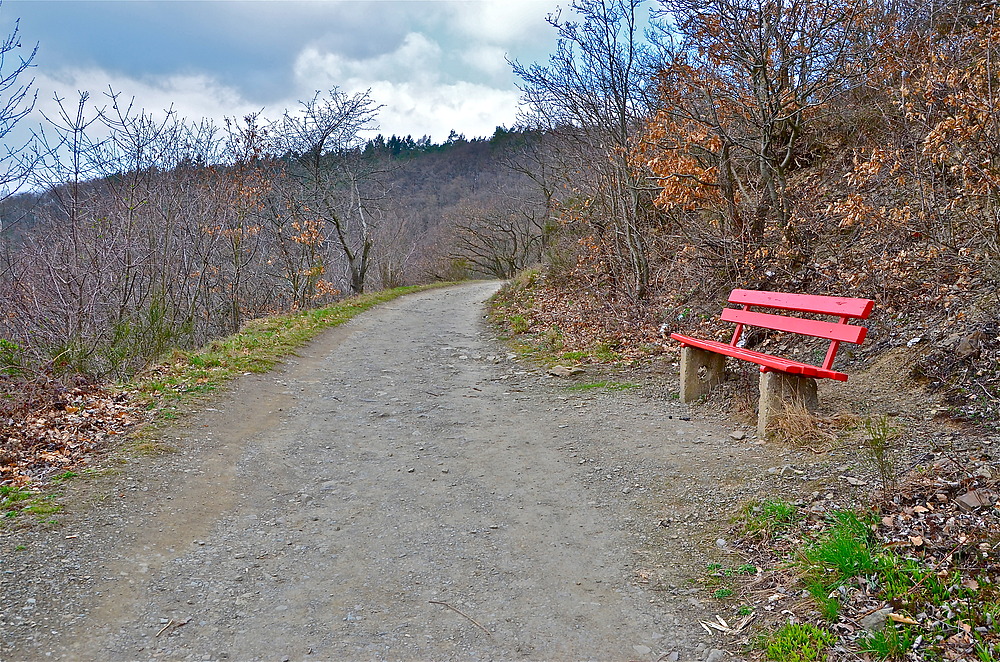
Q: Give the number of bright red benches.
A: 1